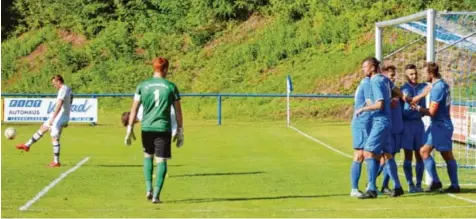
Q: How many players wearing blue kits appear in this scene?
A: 5